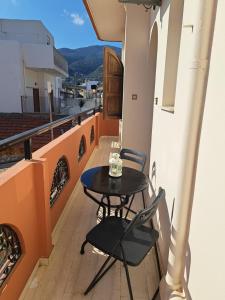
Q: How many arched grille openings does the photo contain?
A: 4